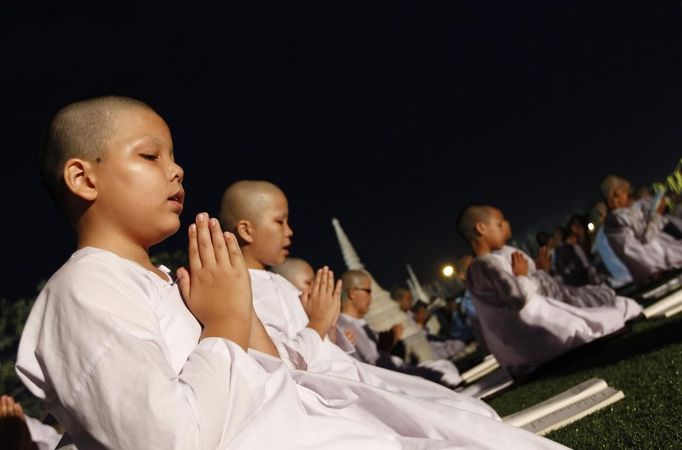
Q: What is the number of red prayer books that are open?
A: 0